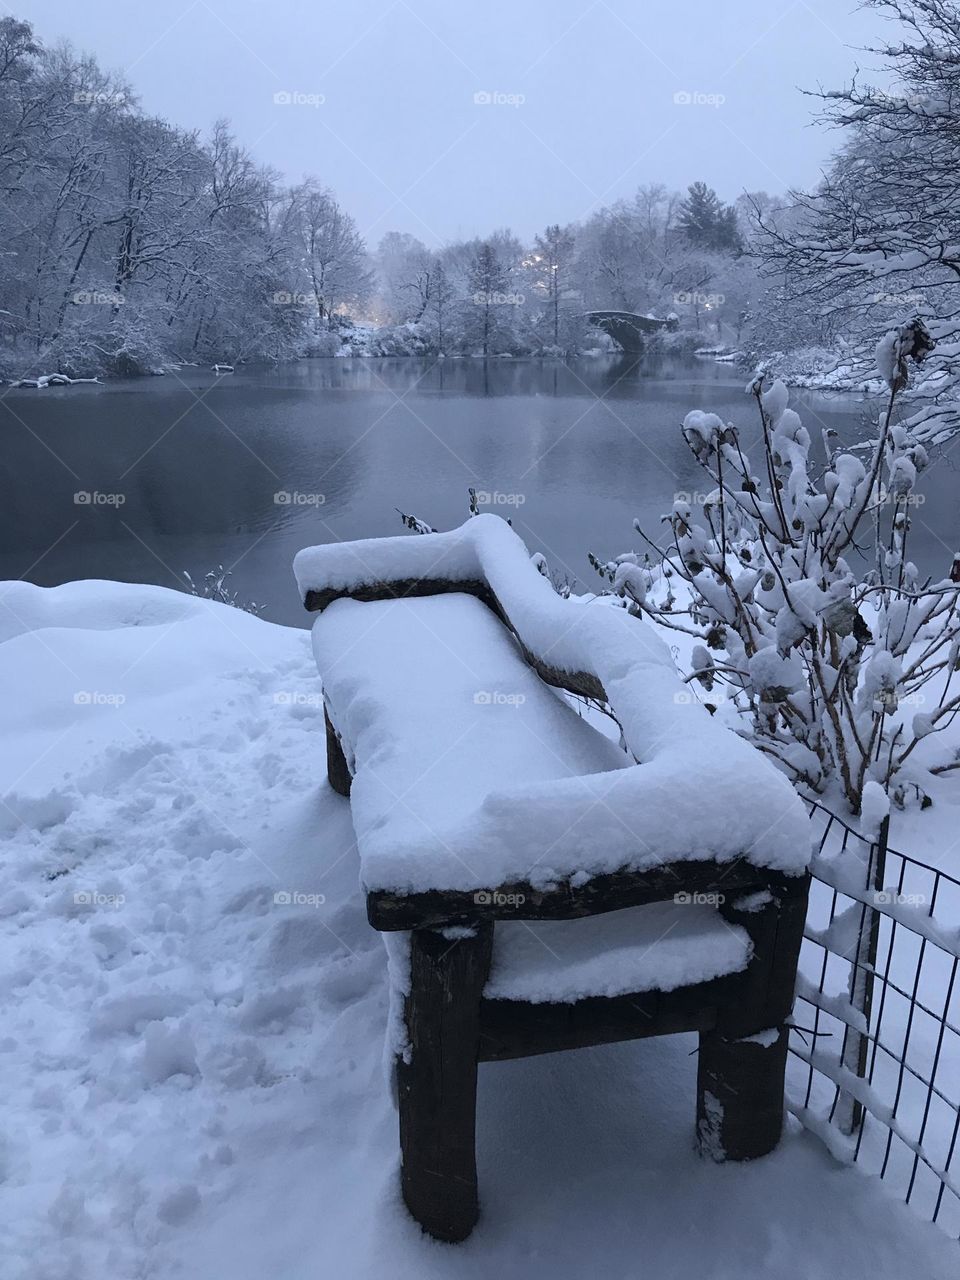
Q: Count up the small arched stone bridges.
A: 1